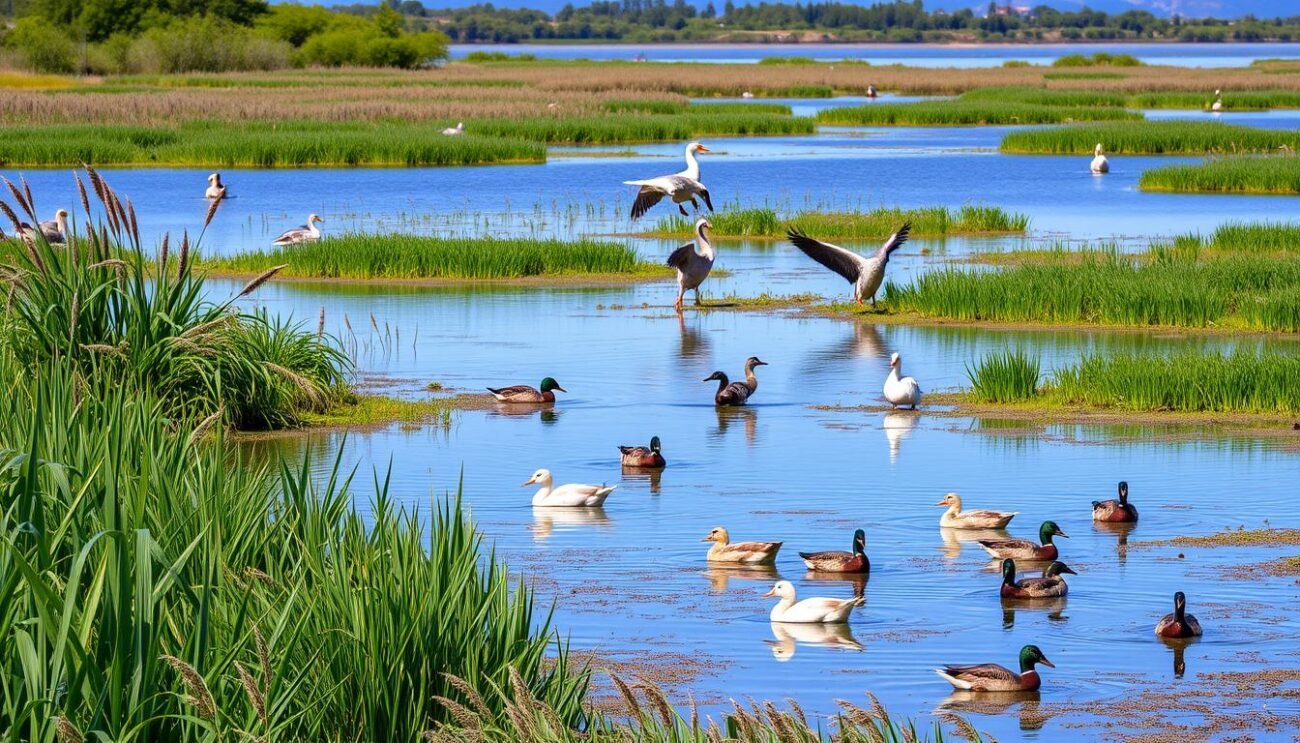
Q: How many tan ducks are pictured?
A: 2